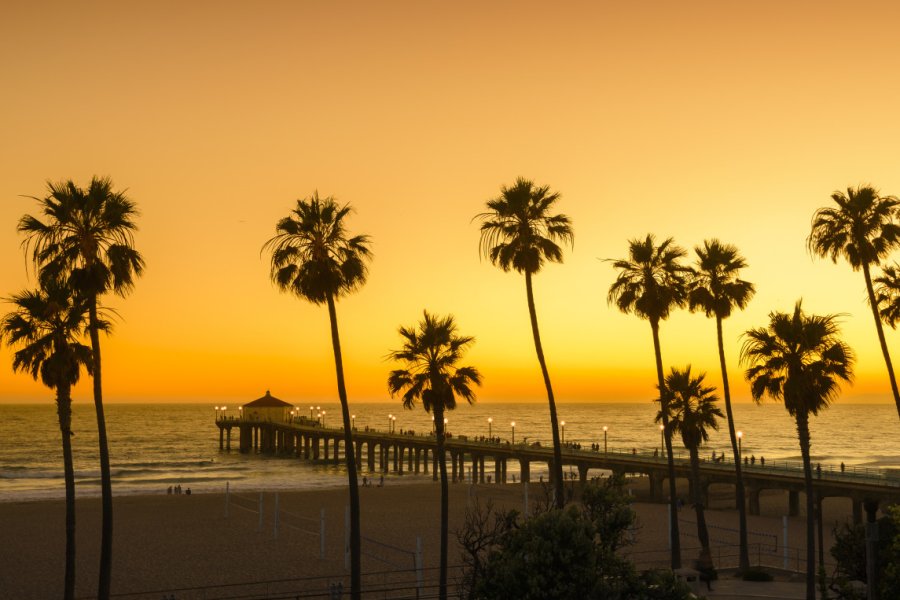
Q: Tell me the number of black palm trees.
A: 11